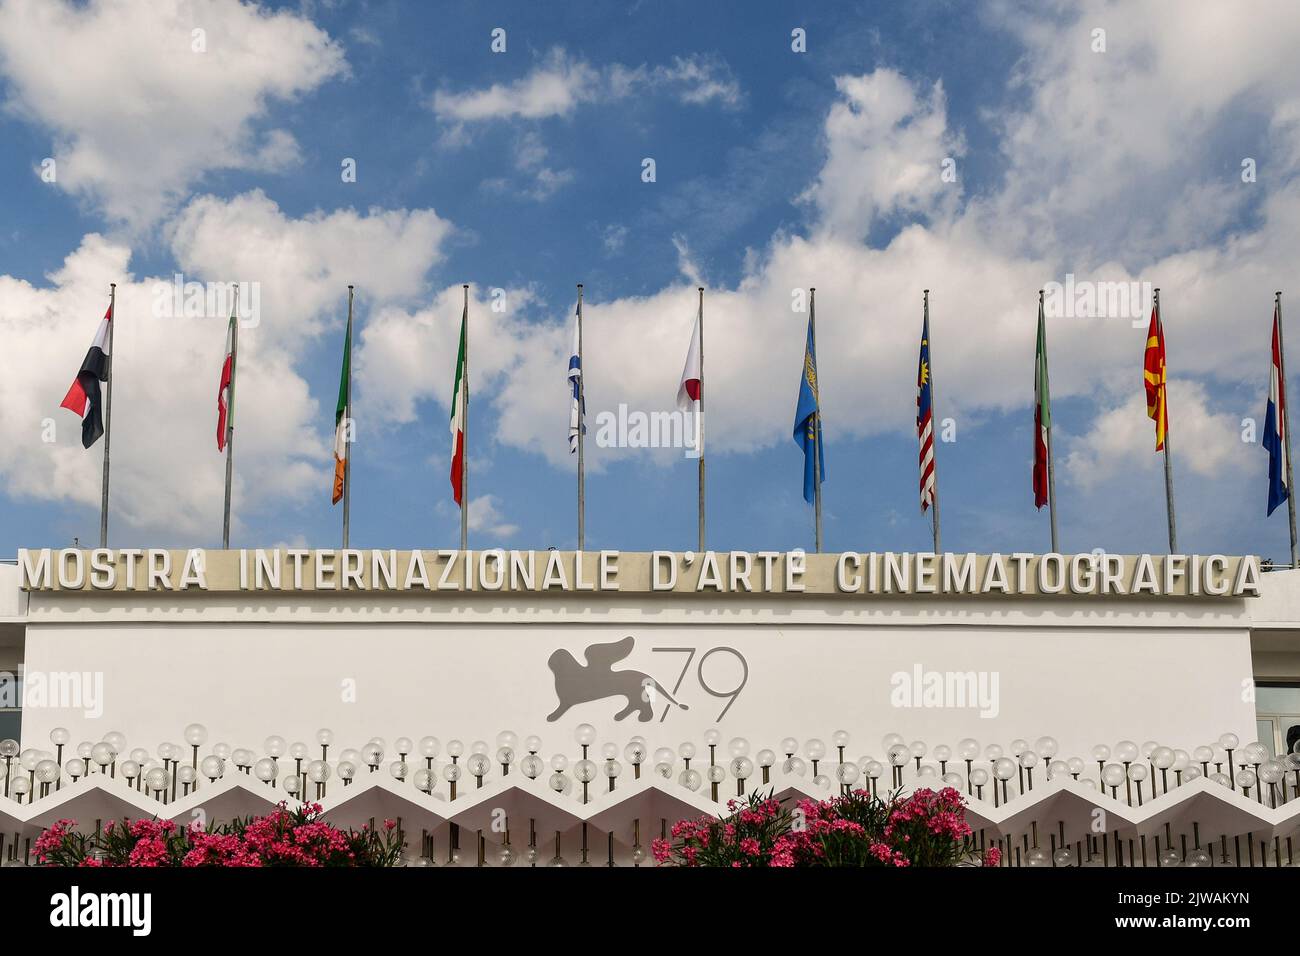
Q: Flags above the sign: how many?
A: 11